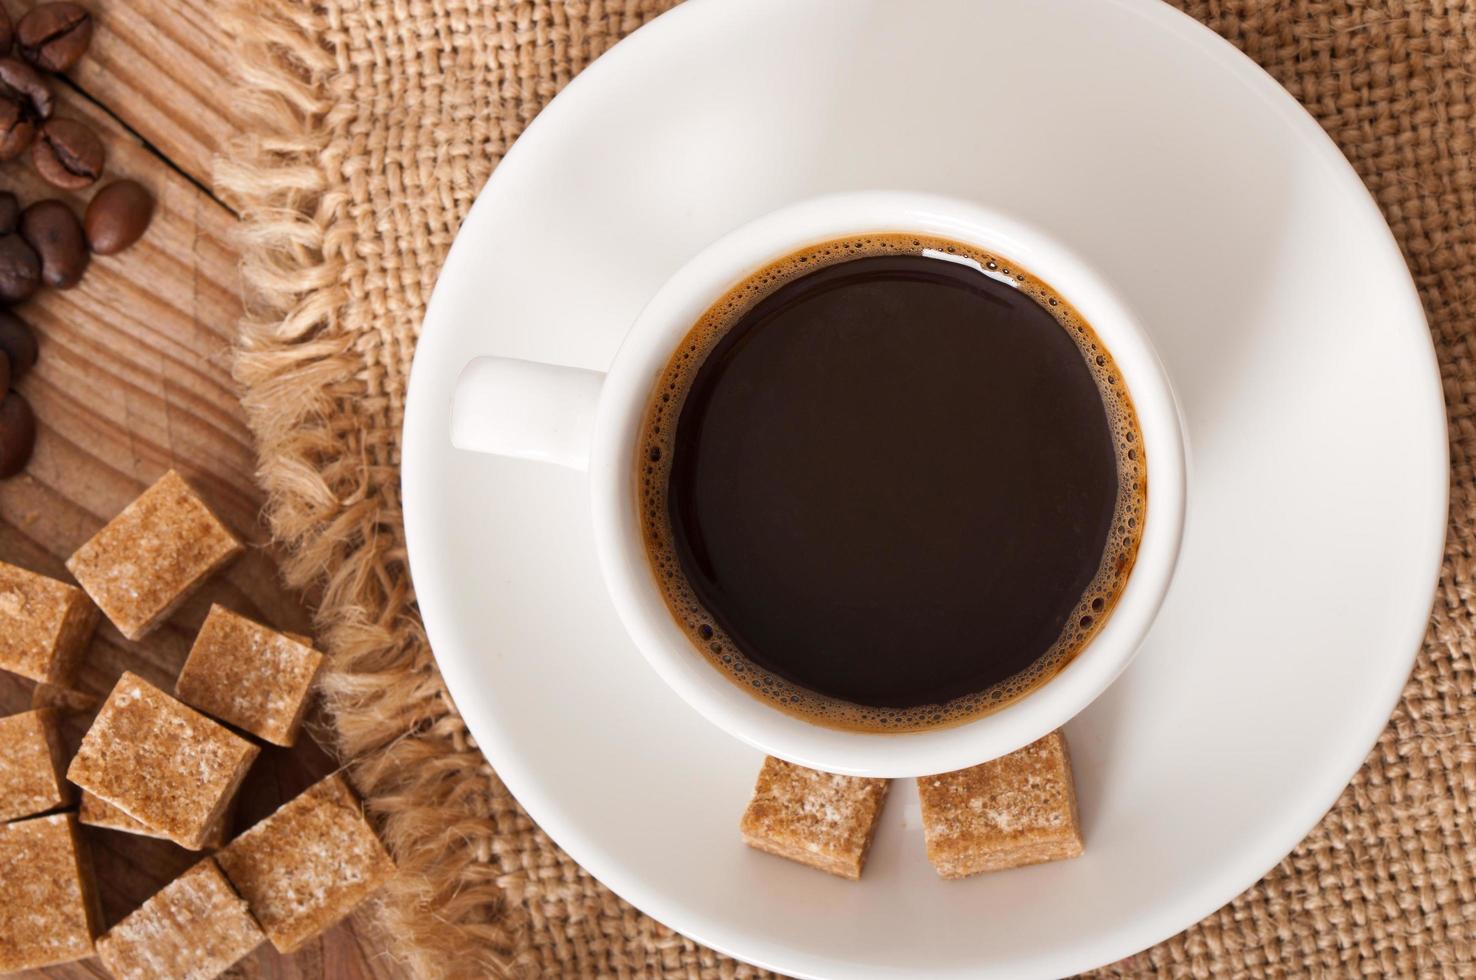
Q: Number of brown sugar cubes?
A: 11